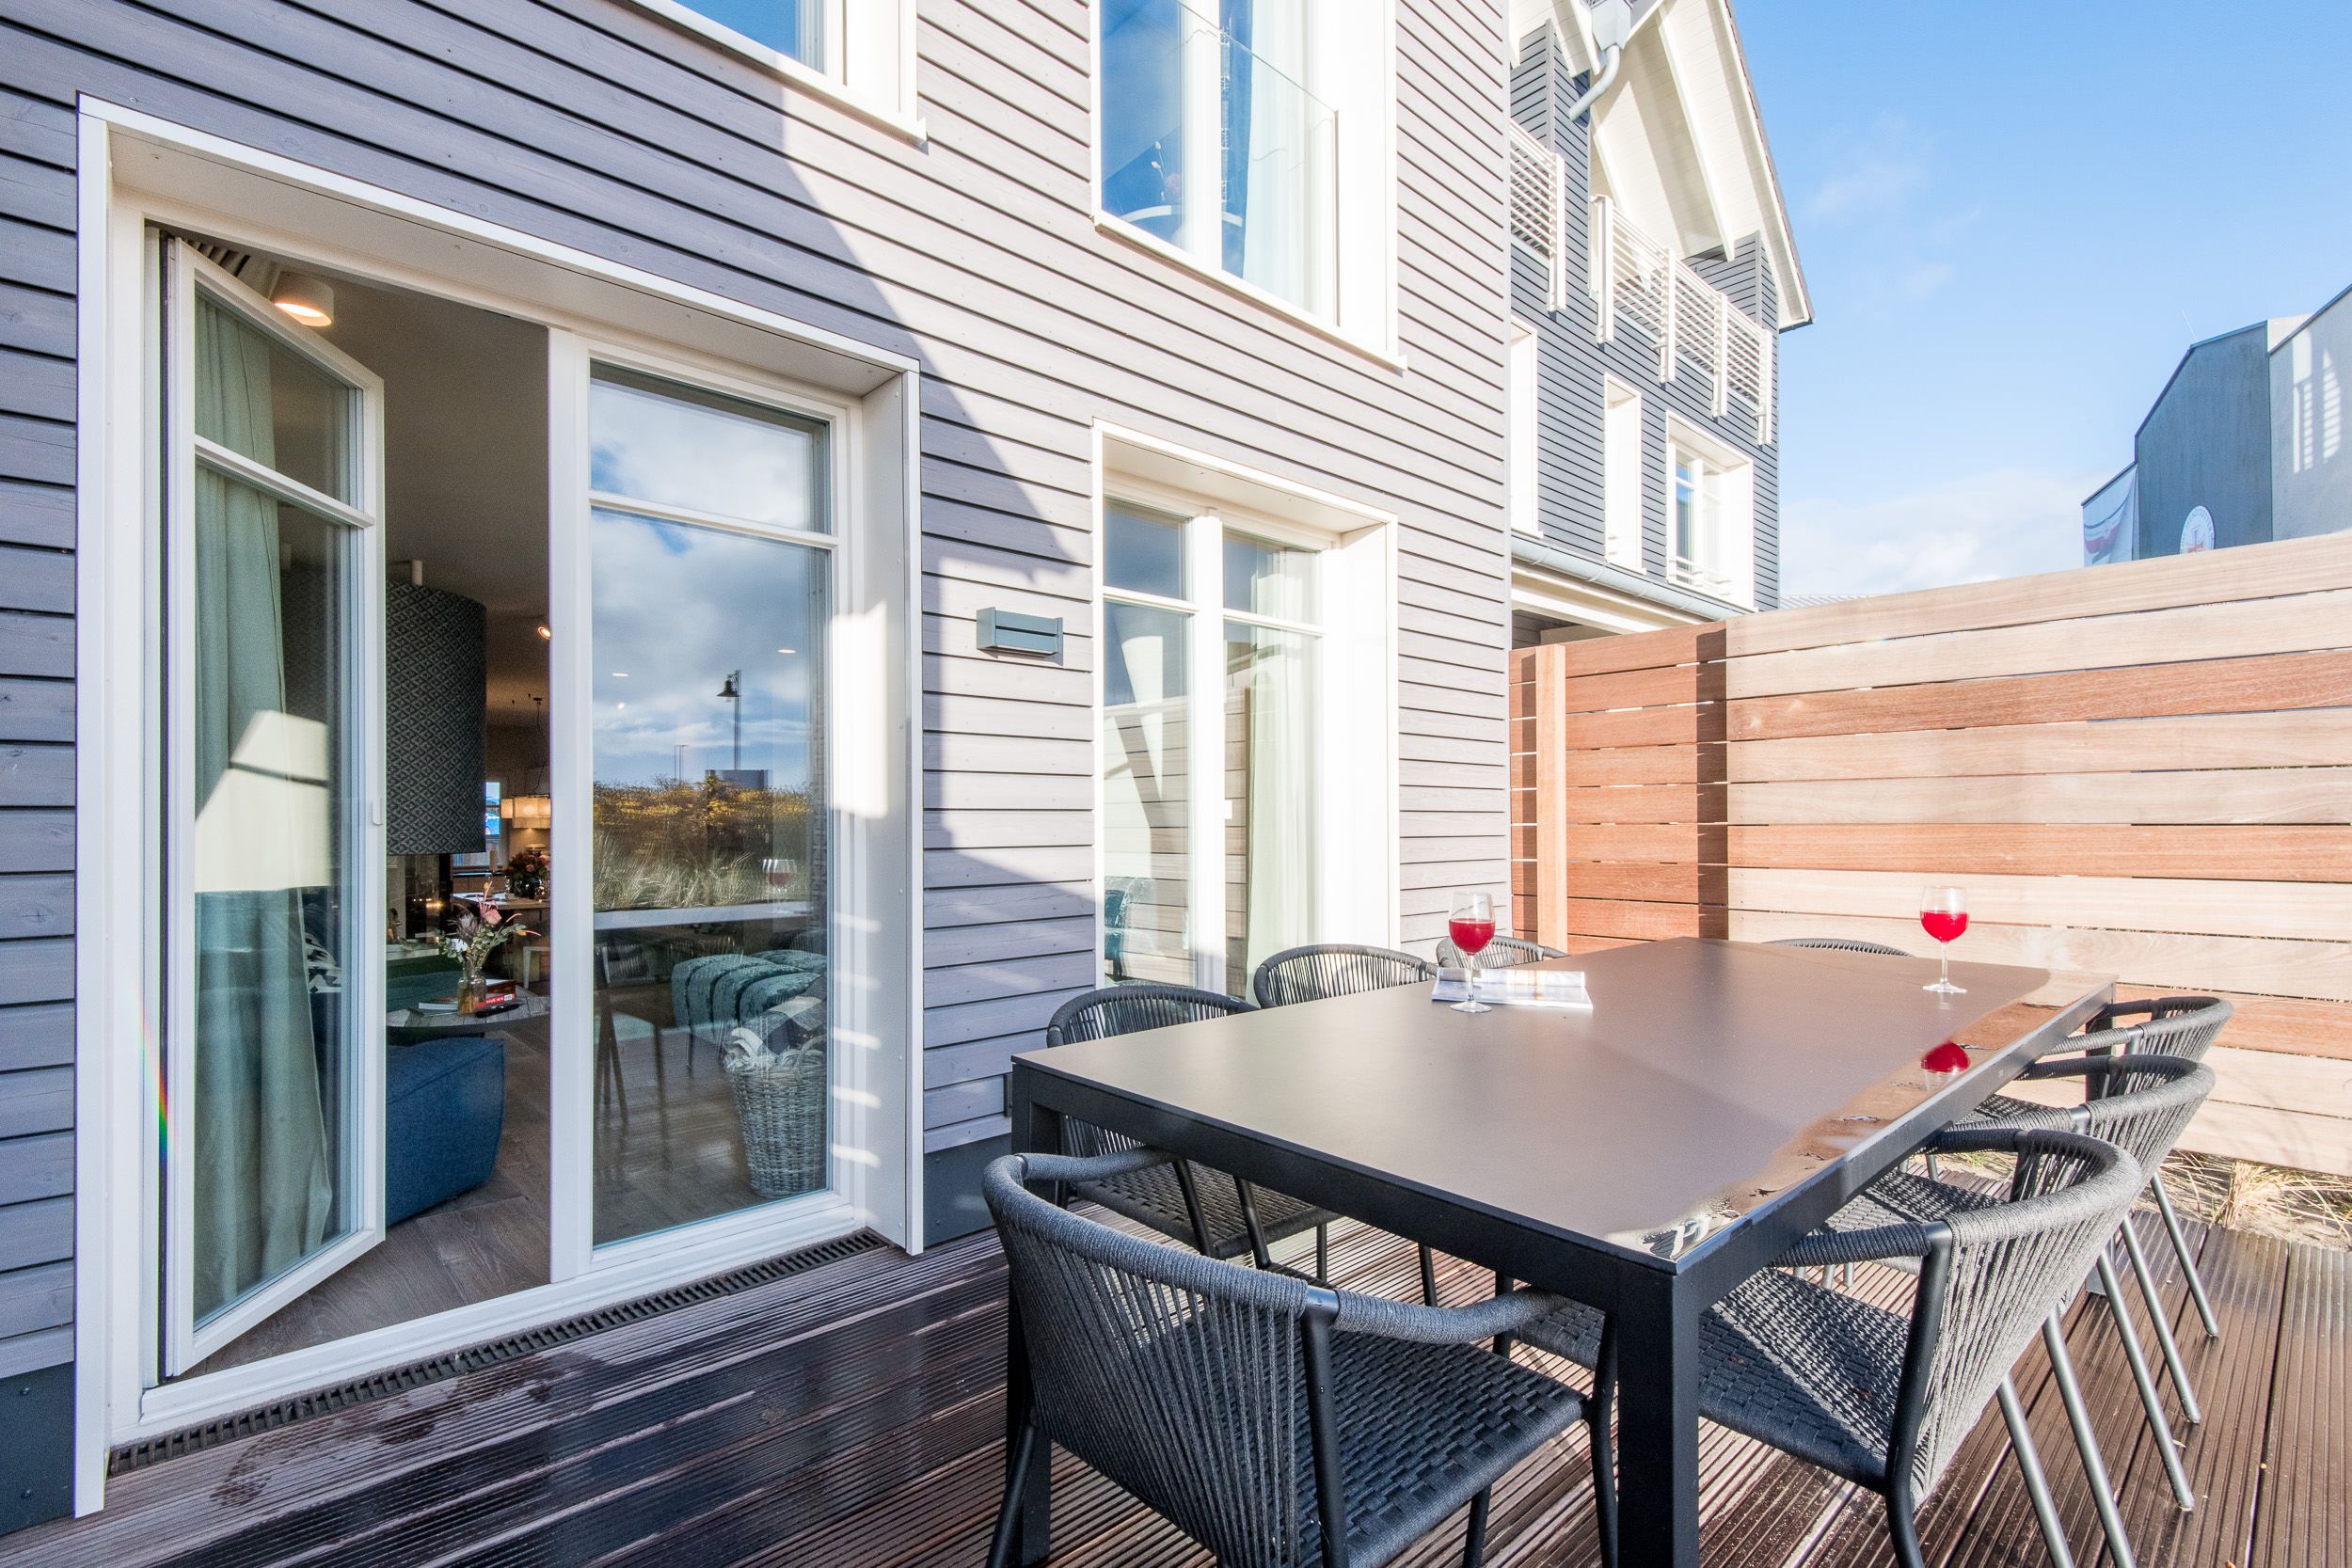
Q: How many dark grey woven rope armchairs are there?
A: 8